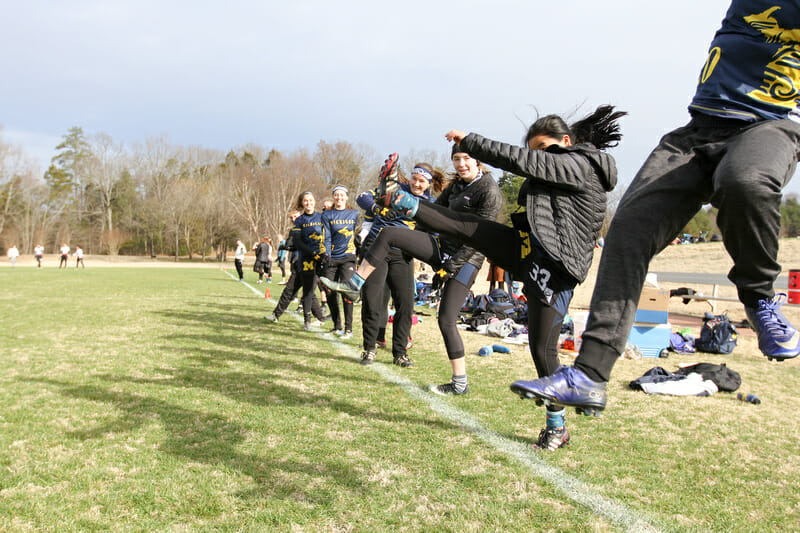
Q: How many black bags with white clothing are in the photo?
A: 1